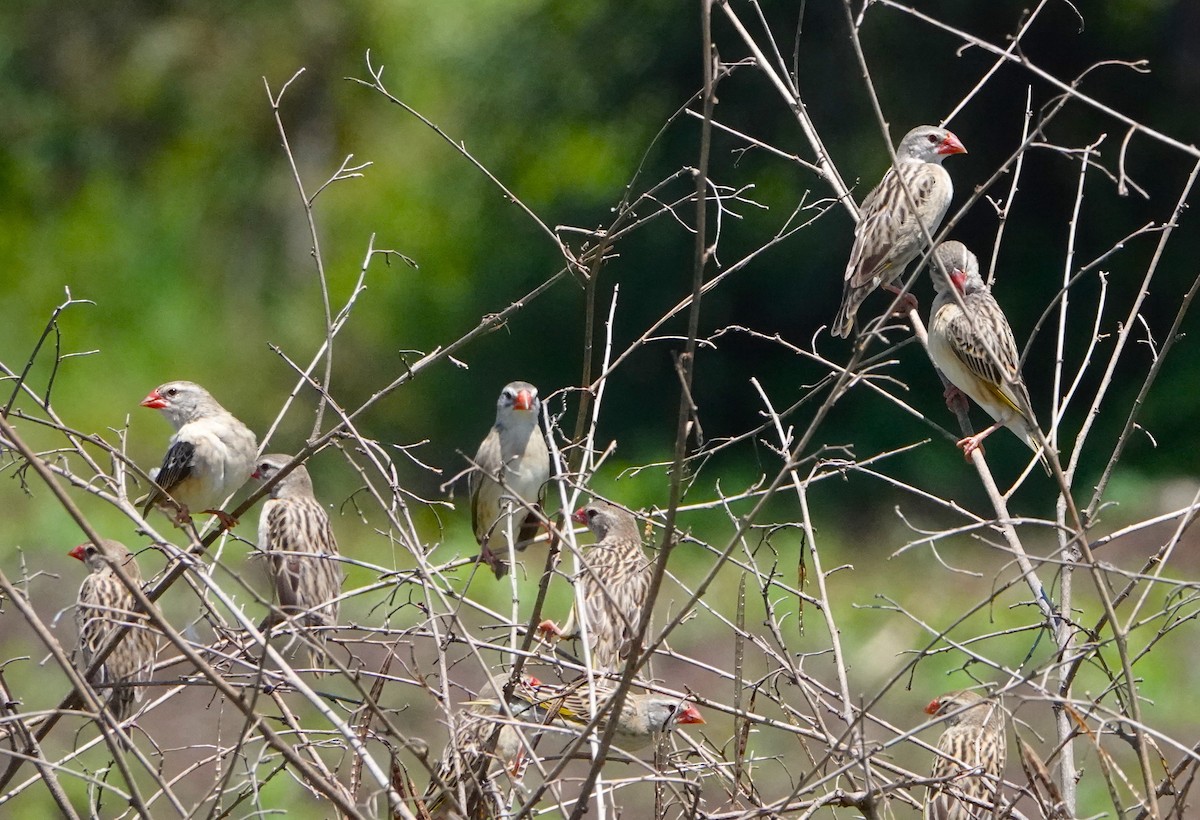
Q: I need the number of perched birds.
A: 10